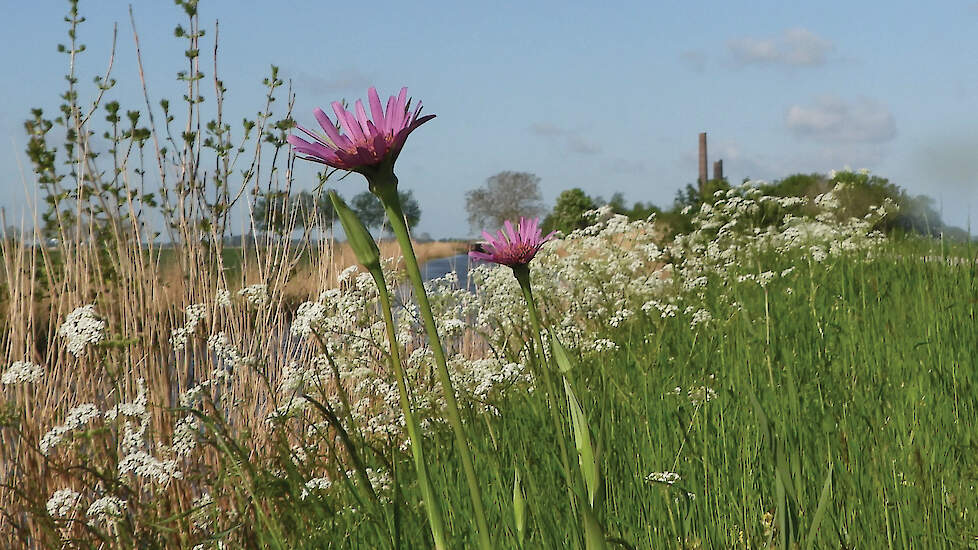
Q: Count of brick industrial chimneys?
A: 2